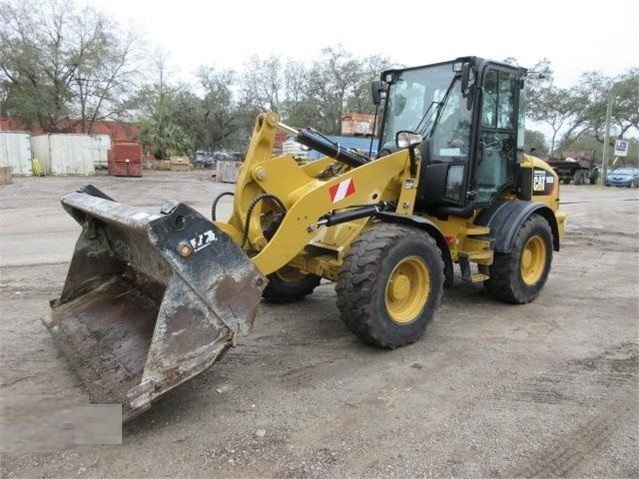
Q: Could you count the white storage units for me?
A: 3